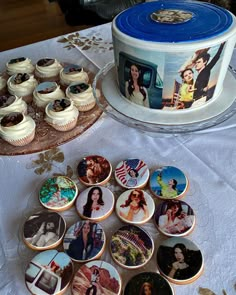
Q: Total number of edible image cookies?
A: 14